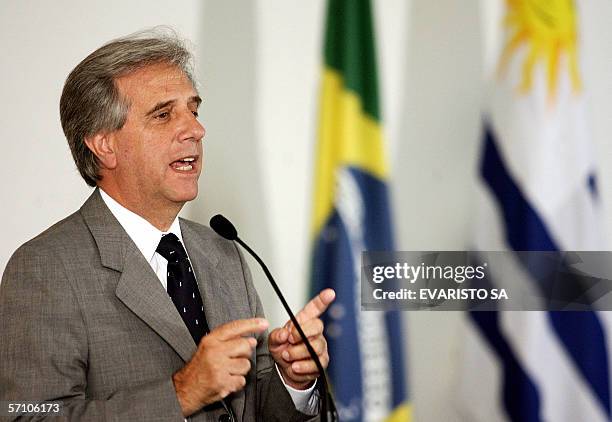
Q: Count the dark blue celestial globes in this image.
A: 1